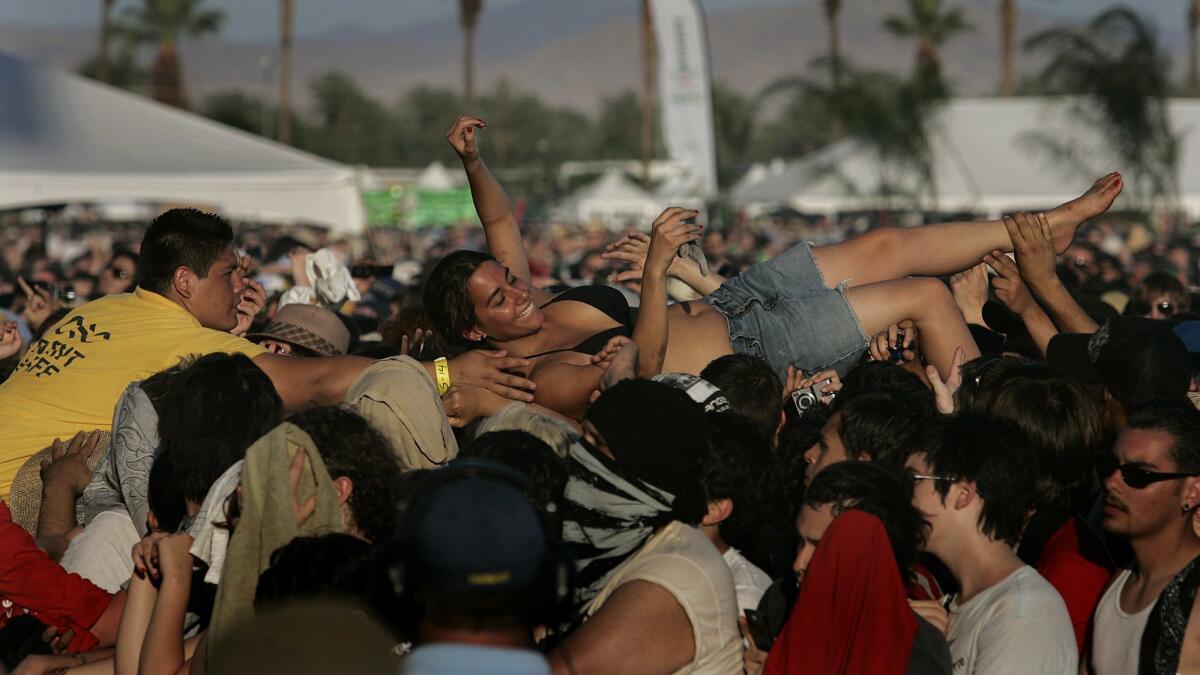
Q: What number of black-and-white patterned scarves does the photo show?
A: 1